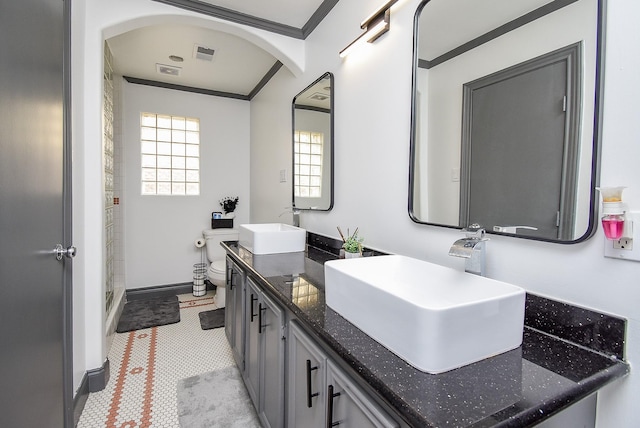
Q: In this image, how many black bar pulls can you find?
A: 6